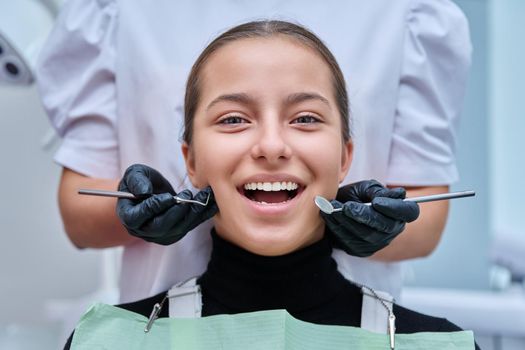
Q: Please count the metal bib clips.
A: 2